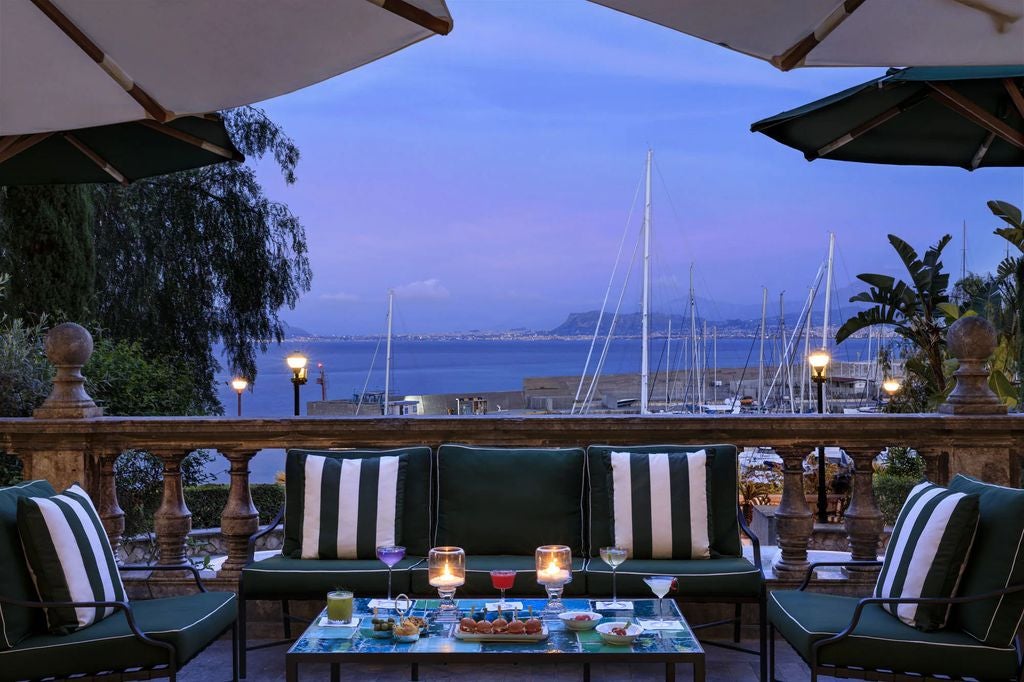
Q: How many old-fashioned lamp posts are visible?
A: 4